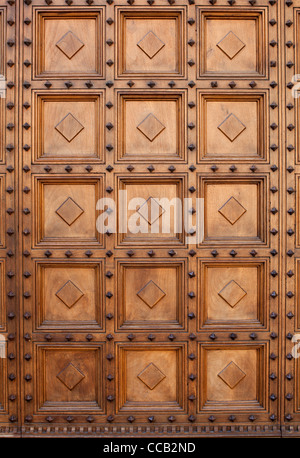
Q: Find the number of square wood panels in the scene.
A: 15